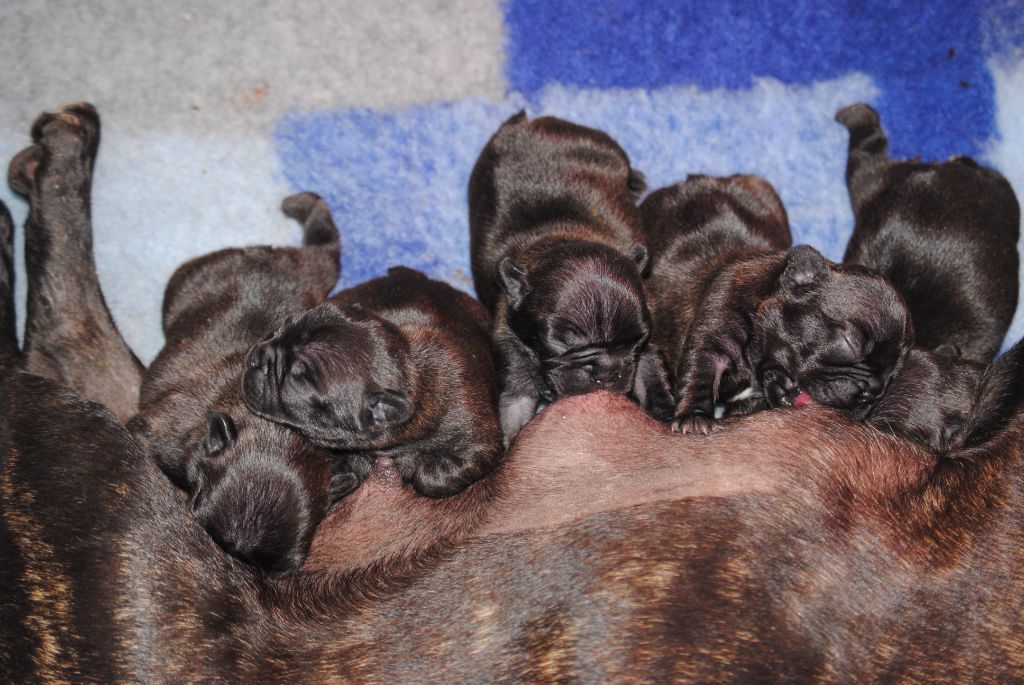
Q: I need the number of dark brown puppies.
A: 5